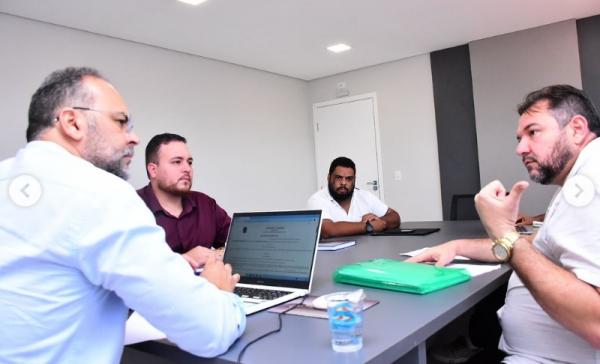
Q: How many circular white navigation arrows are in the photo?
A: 2